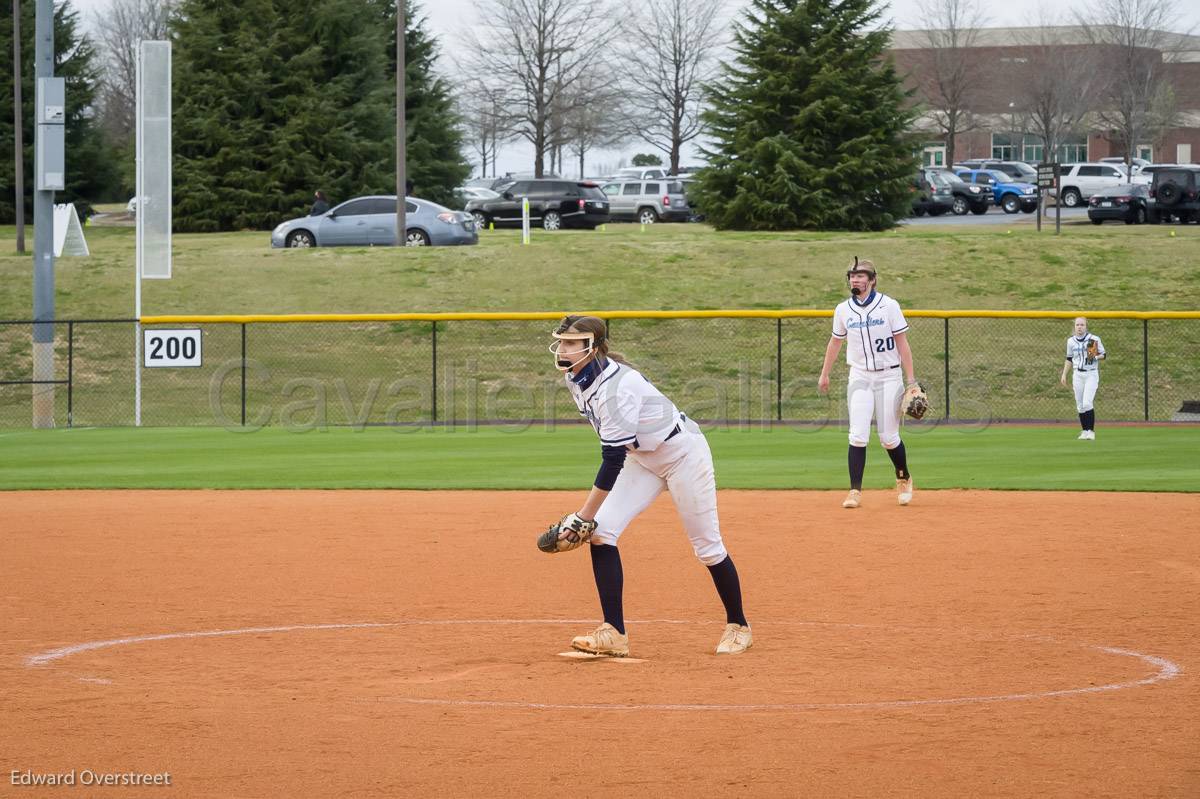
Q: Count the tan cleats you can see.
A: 4